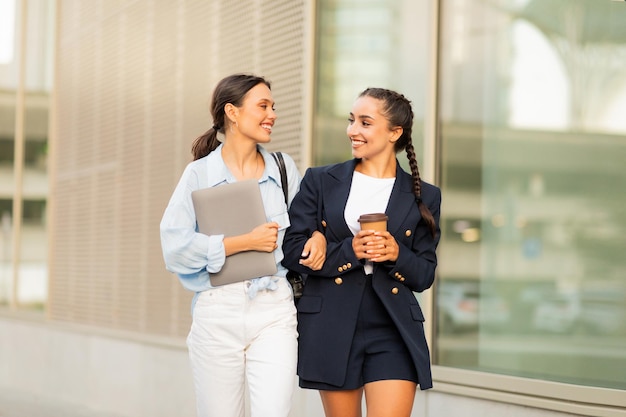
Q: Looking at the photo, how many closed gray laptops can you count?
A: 1